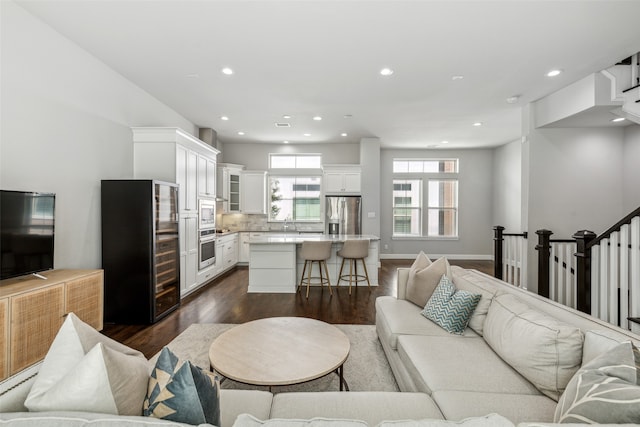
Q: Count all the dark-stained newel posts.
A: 3